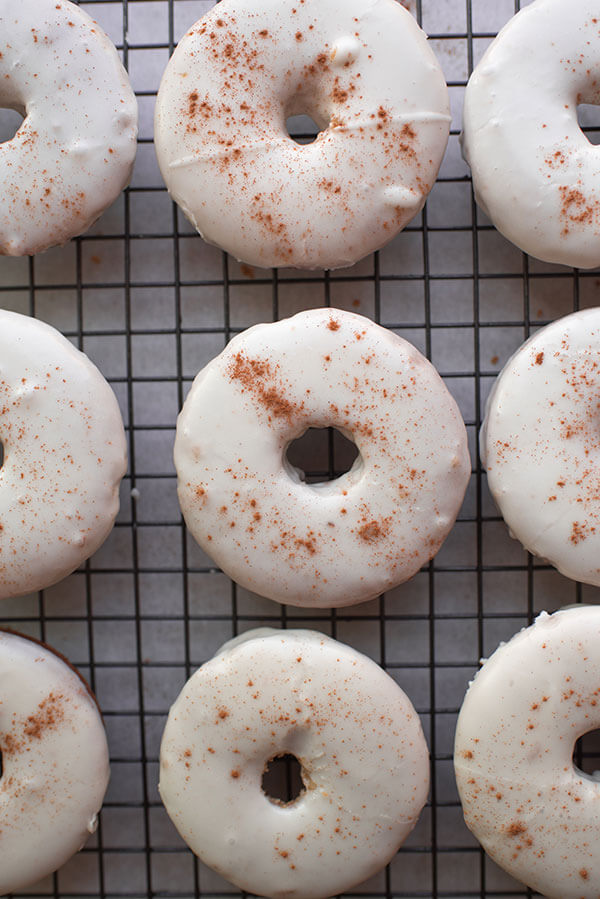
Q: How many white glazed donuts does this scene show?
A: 9